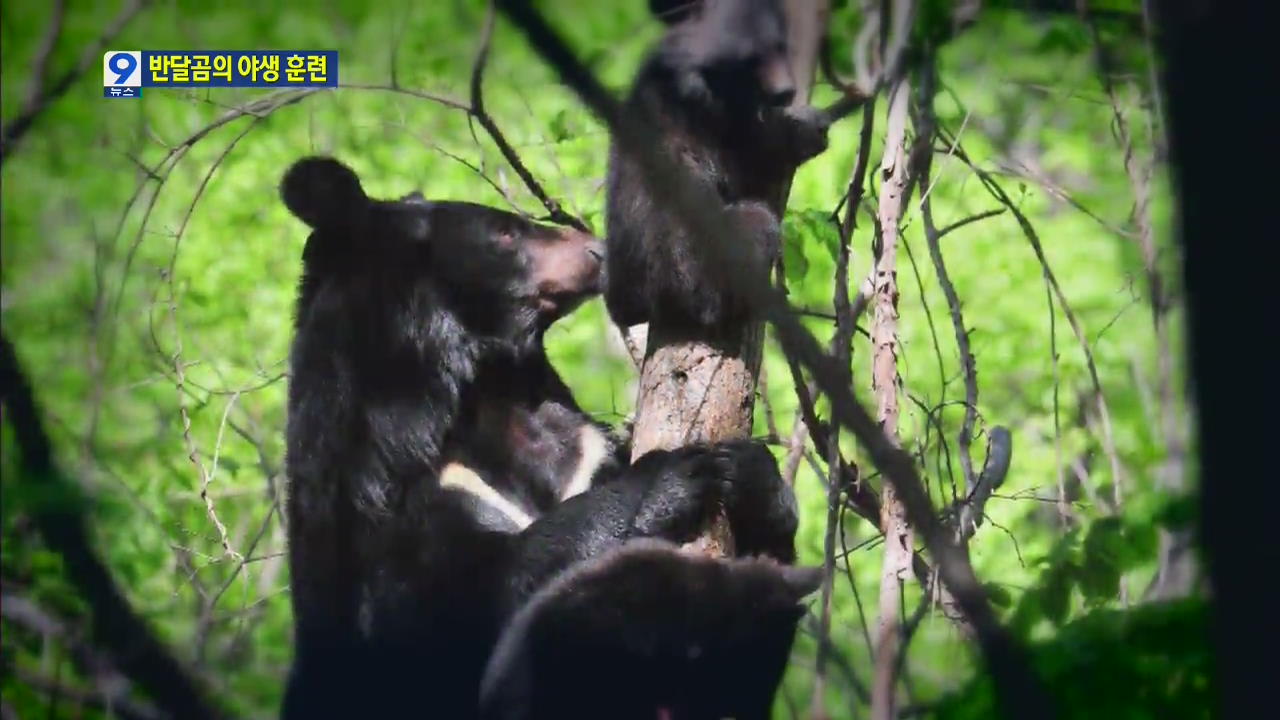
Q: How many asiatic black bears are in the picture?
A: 3